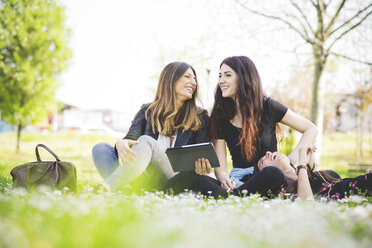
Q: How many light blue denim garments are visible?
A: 1